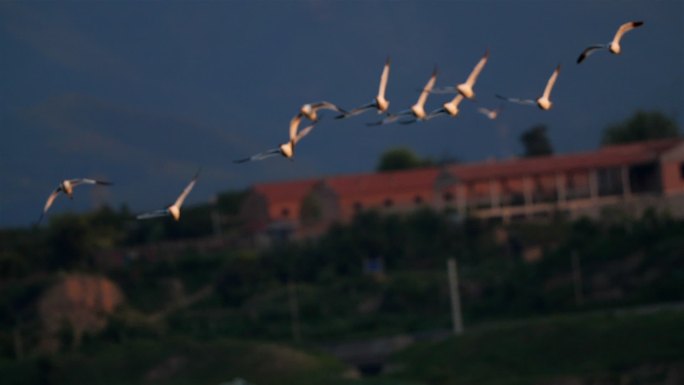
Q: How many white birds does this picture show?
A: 11